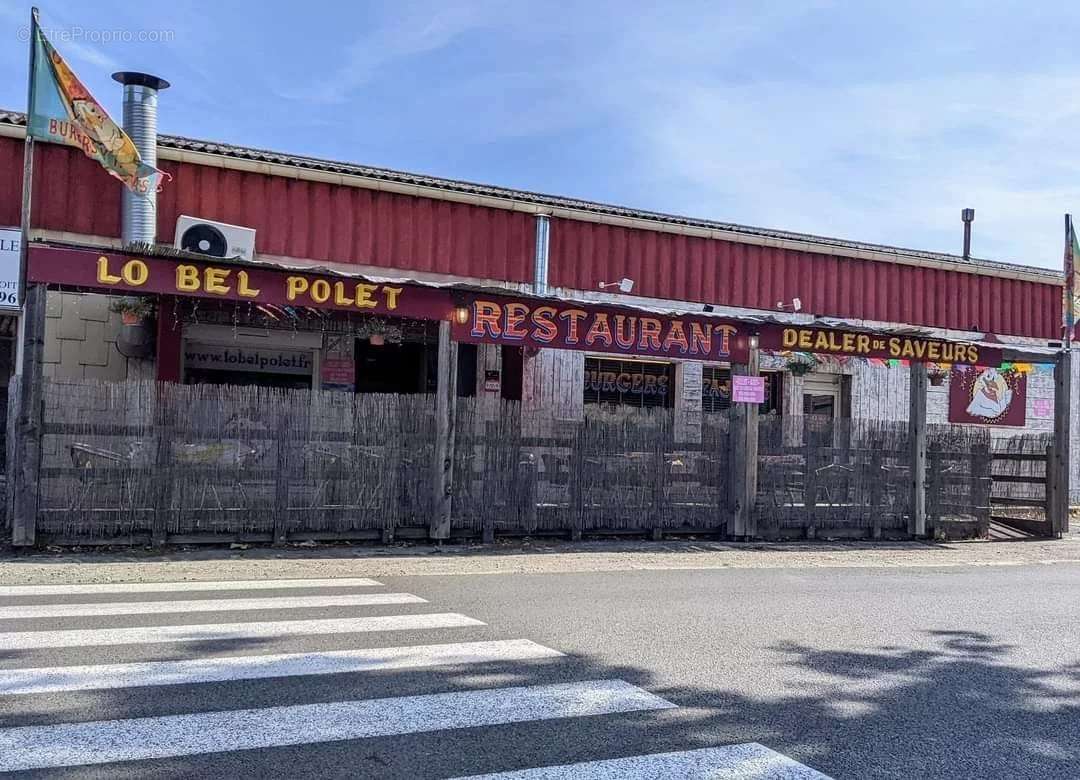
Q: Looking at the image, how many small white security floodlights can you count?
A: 2